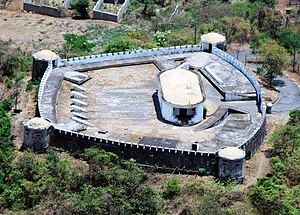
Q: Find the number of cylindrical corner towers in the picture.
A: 4